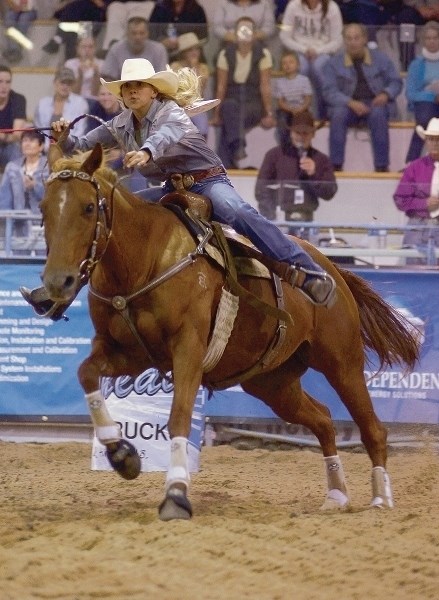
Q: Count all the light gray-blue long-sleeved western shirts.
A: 1